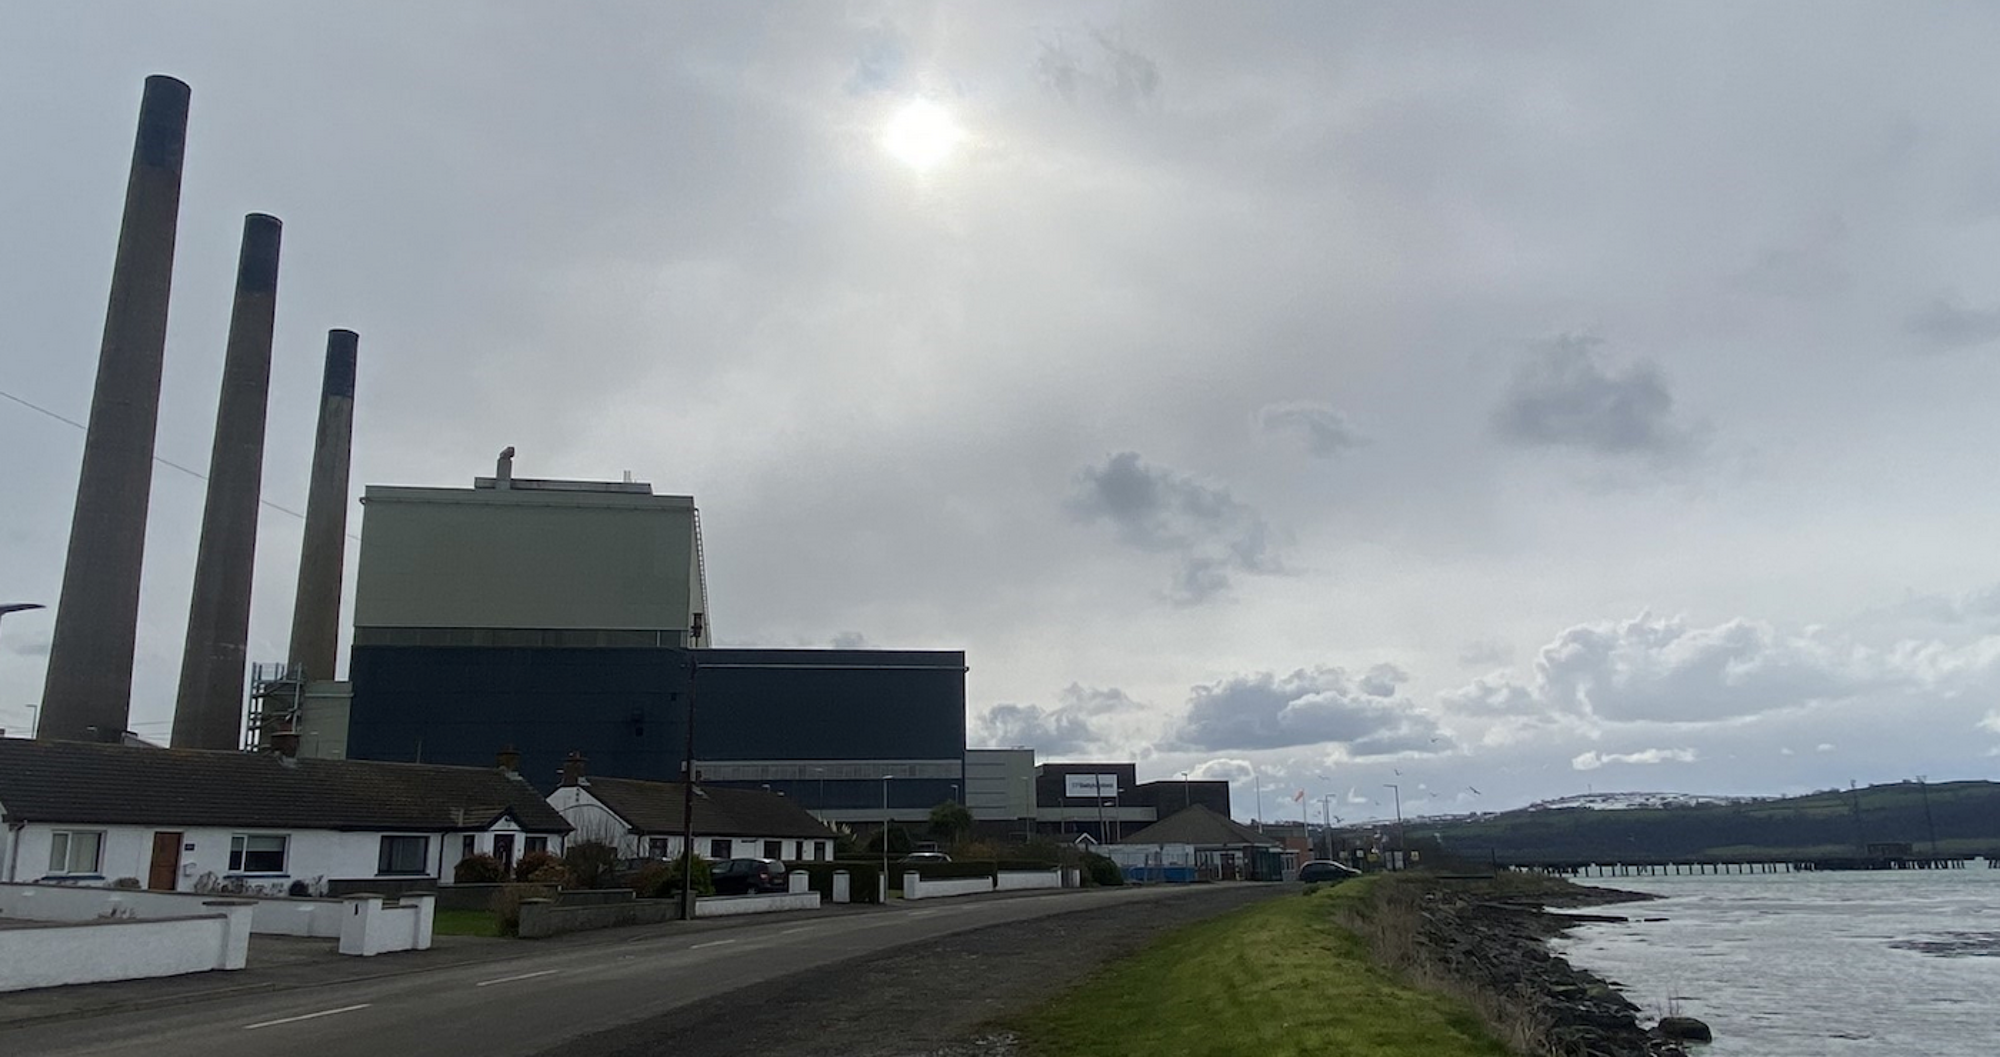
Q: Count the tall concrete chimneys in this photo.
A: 3